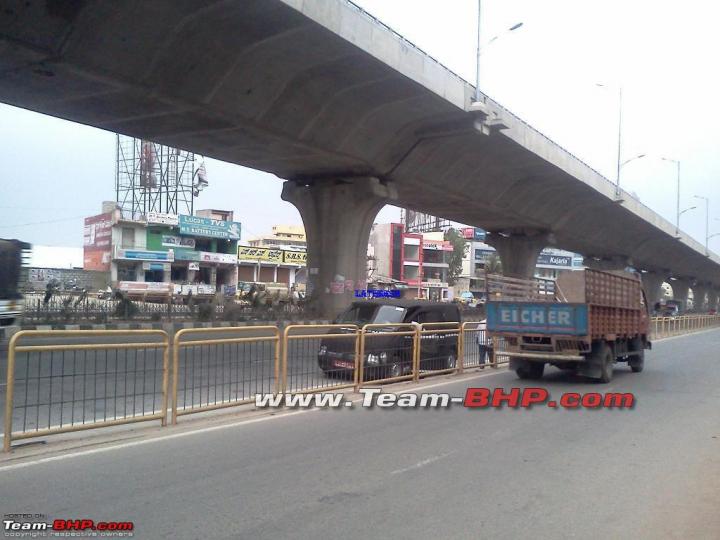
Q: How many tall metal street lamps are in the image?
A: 4